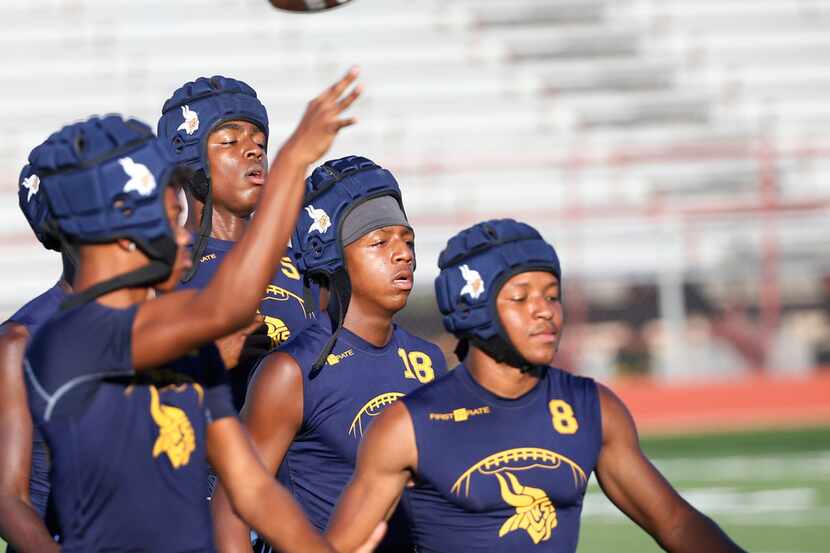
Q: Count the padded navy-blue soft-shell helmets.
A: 5